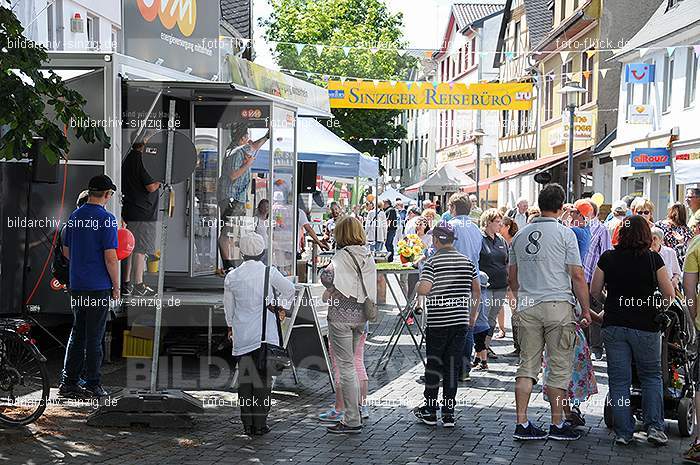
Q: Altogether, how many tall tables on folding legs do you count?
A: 1